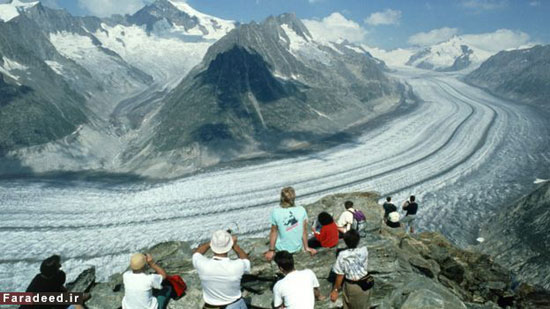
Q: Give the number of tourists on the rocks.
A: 11